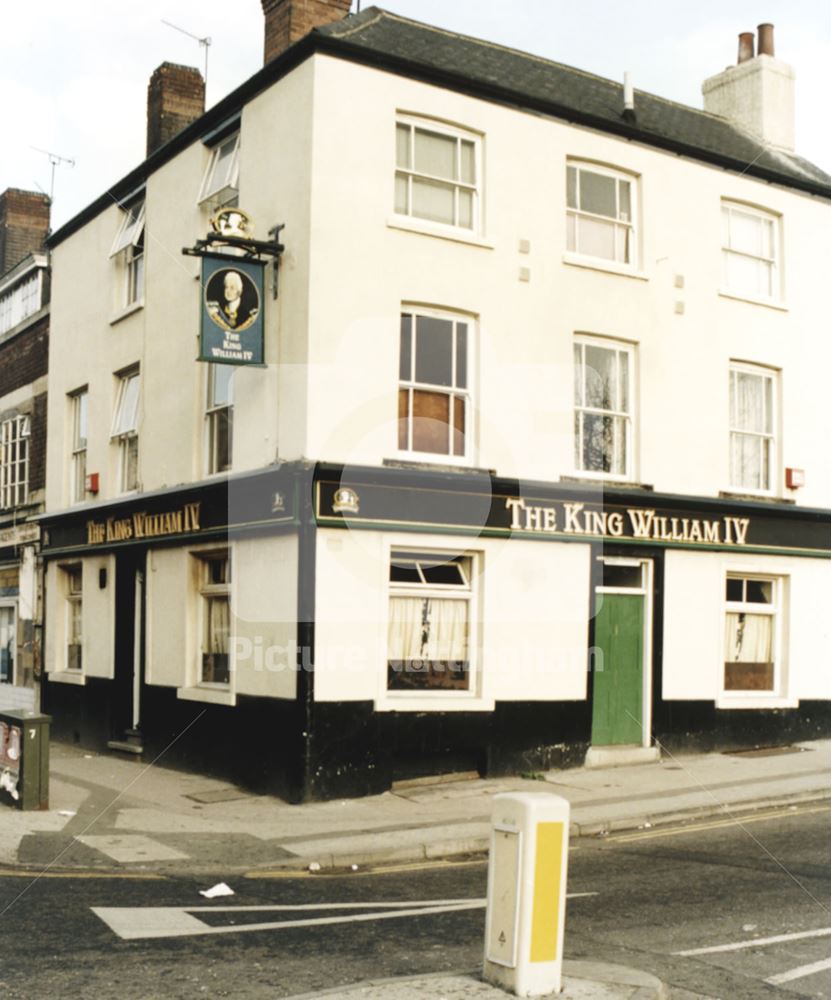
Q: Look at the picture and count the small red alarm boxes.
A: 2